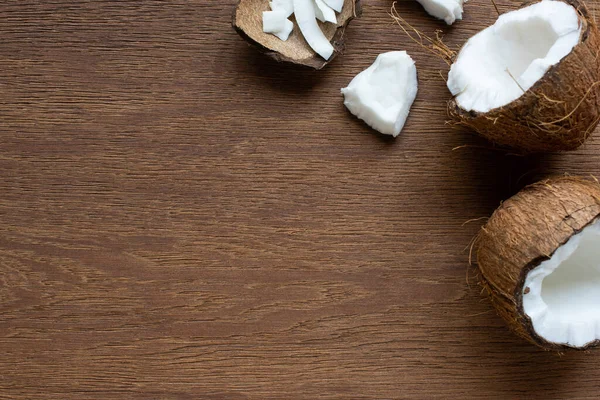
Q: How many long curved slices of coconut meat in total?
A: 1